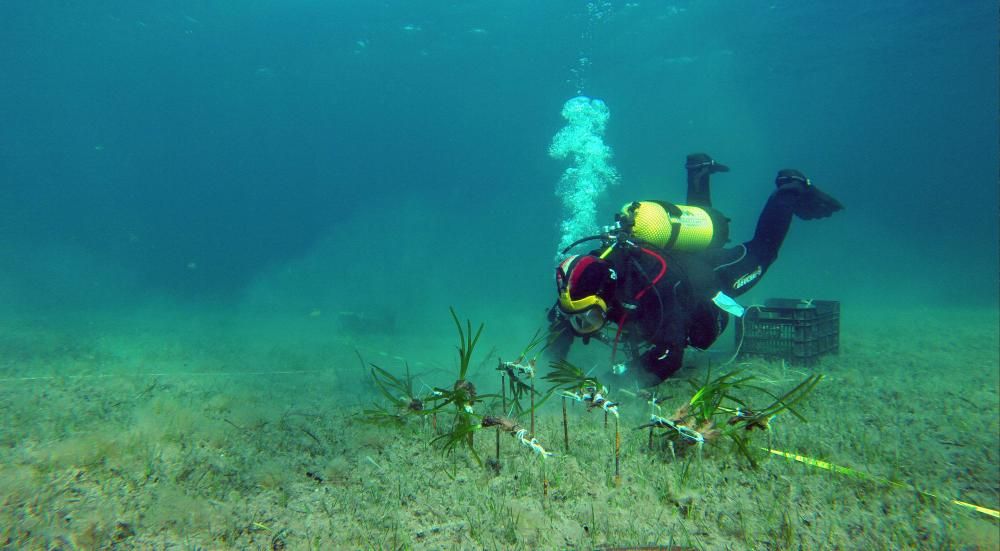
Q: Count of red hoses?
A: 1